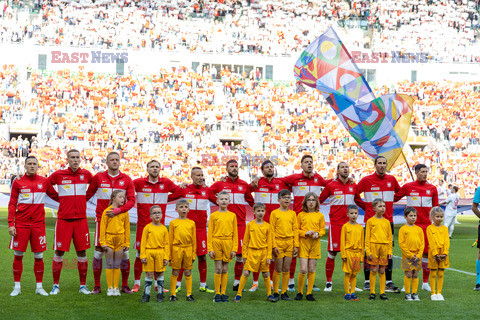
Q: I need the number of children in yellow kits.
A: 11